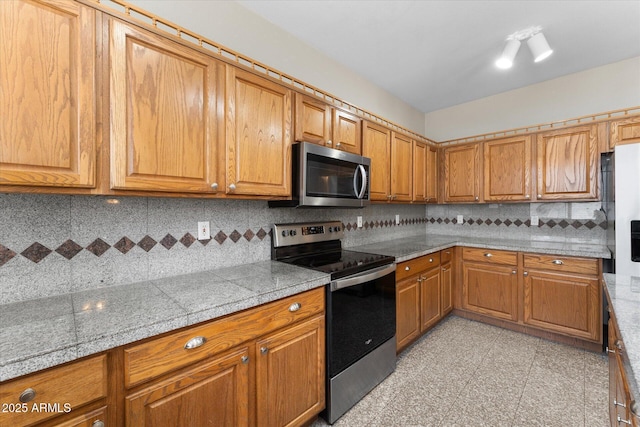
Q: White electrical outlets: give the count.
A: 5